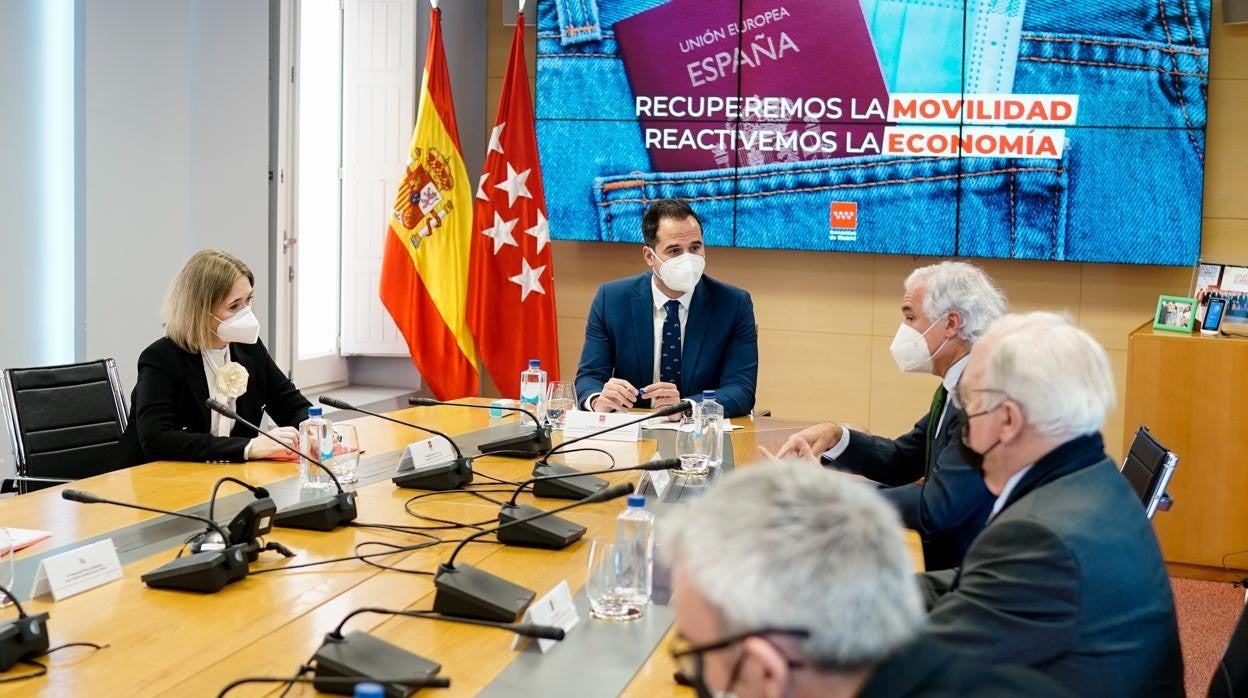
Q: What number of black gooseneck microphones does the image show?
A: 10